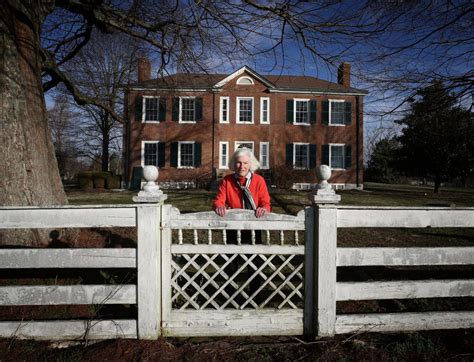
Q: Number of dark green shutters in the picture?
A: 15